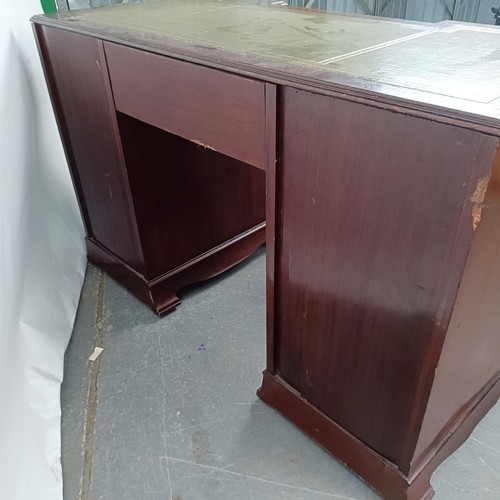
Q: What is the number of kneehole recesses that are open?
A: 1